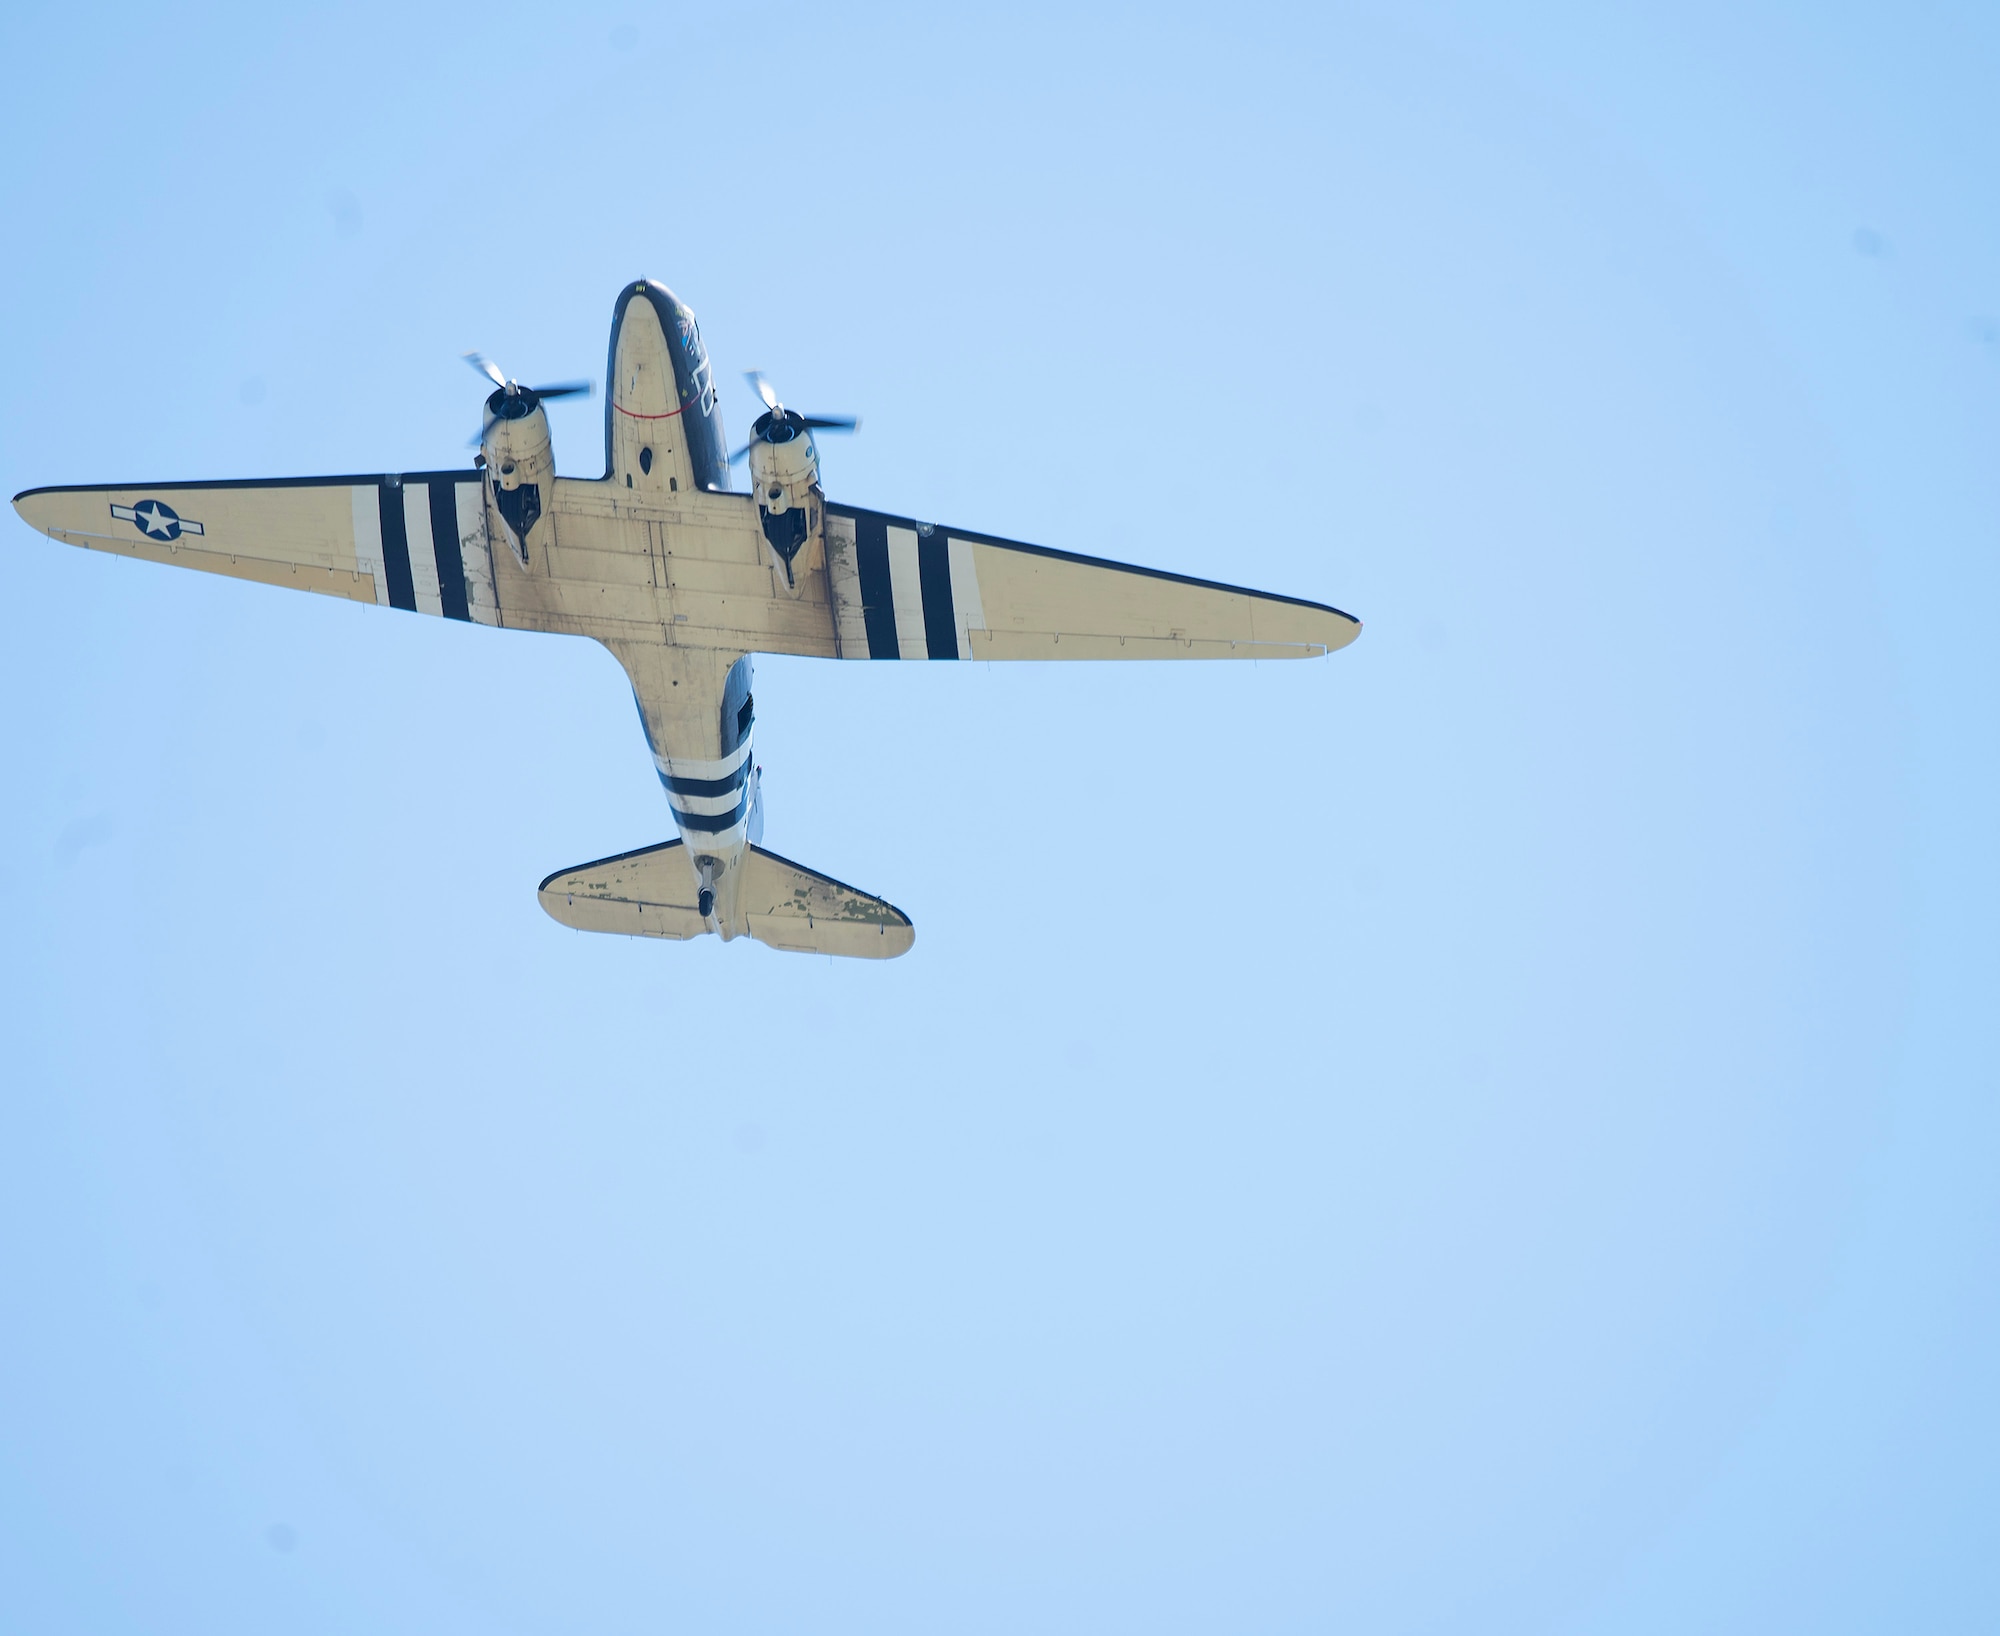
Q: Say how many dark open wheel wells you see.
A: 2